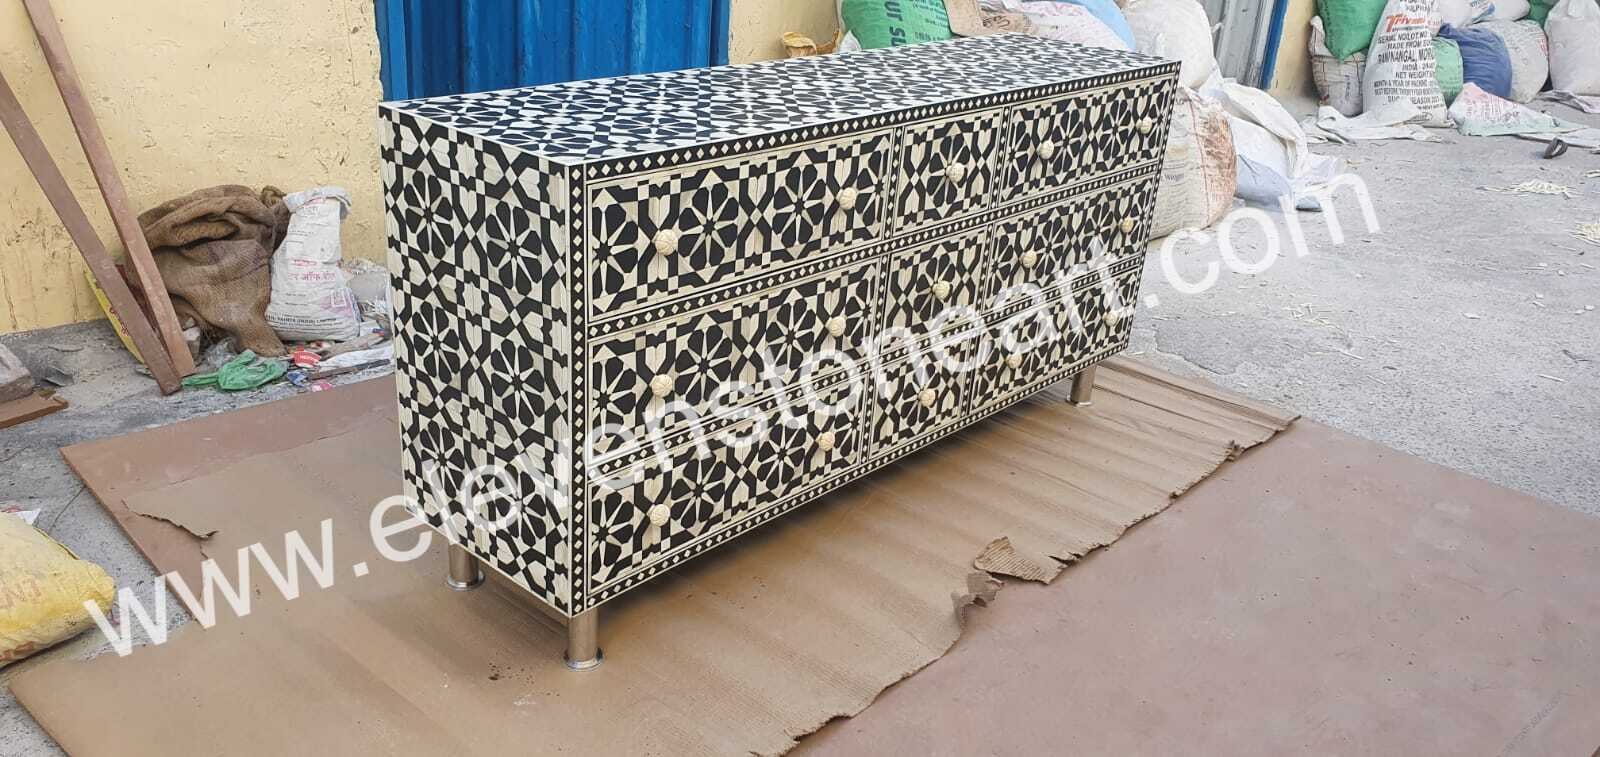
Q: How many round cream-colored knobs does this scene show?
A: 15